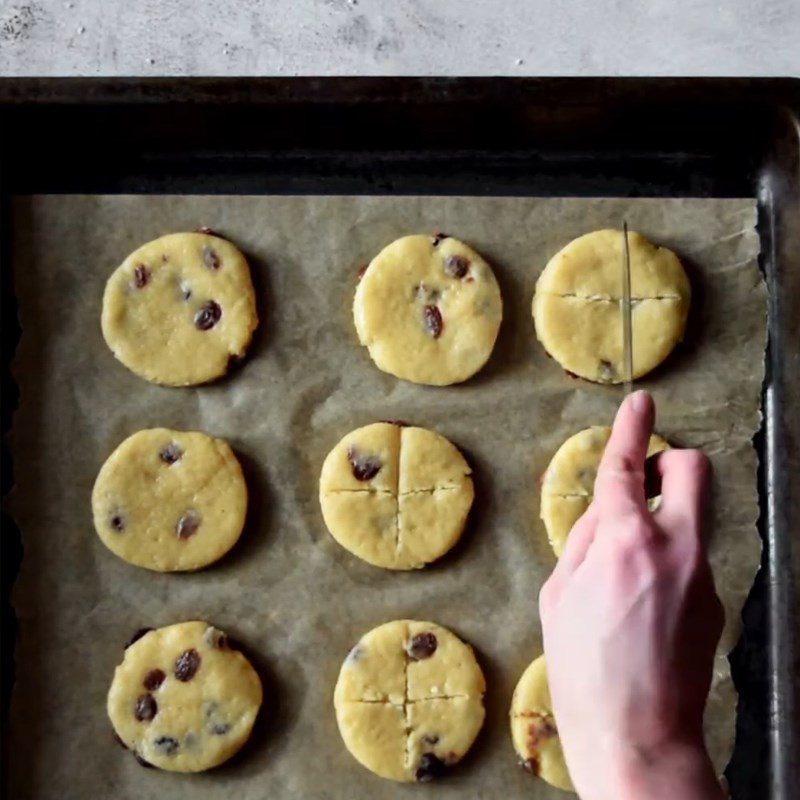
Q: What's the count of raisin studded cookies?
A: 9